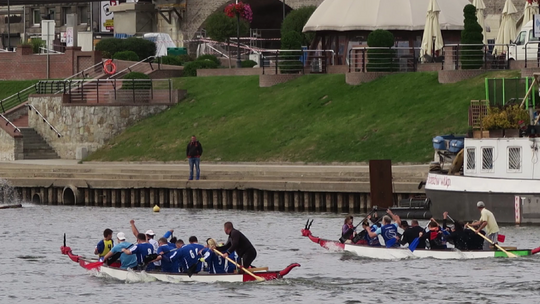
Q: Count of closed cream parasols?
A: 4